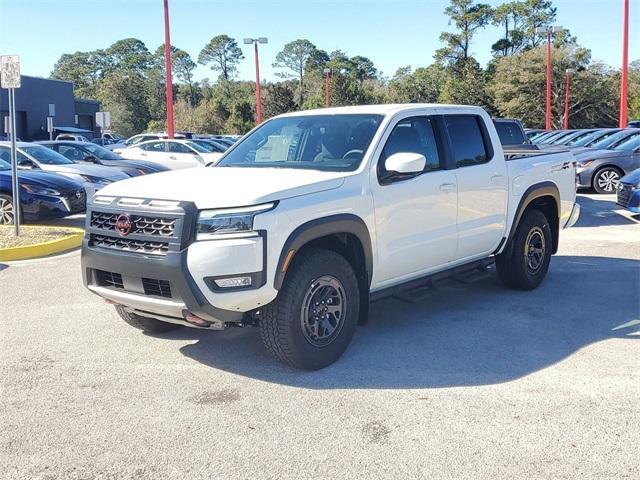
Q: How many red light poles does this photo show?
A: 6